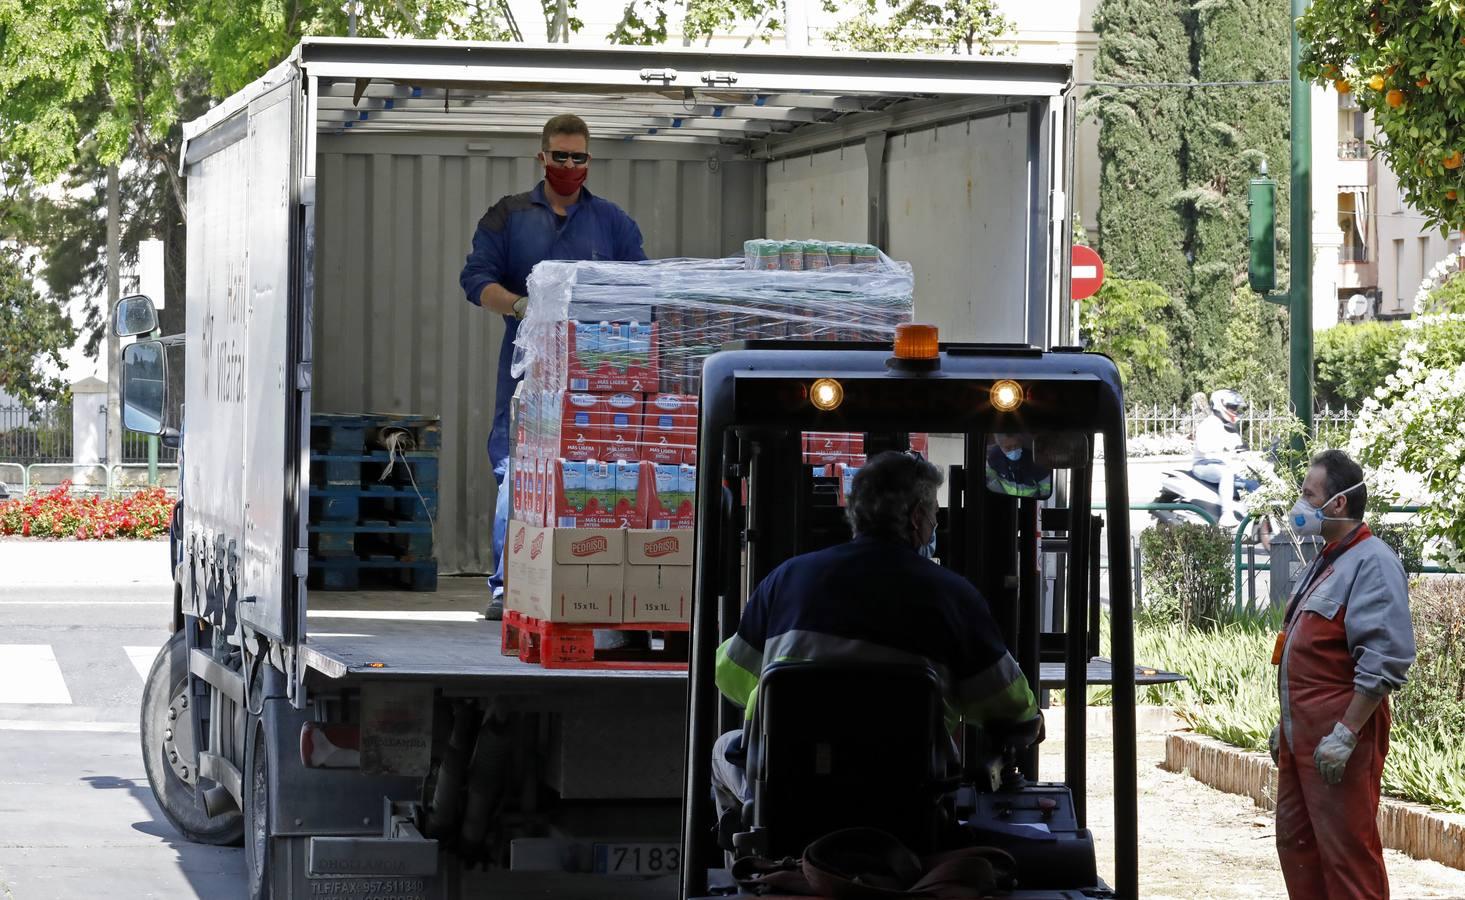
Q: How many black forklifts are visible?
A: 1